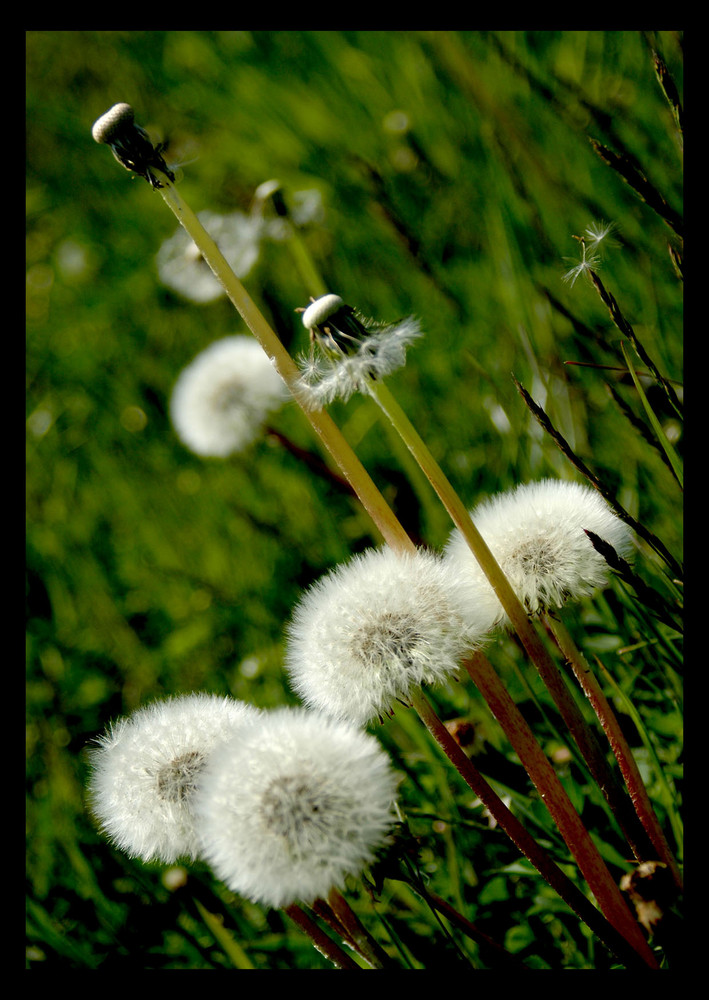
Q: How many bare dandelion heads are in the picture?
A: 3